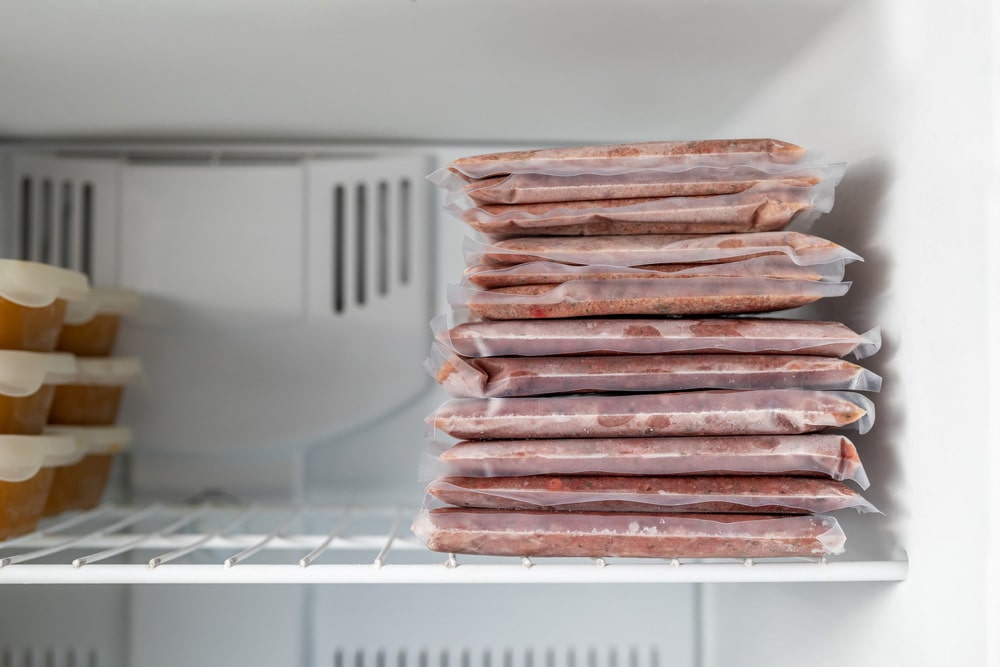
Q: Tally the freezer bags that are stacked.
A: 12